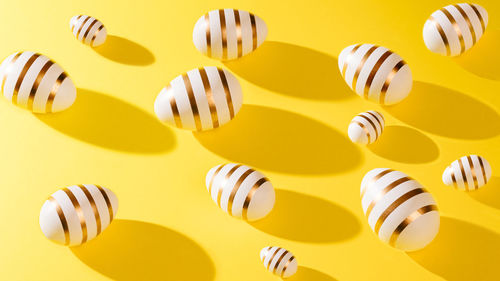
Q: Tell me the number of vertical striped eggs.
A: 12